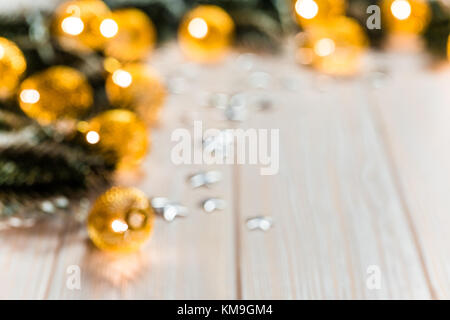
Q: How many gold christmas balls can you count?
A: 11